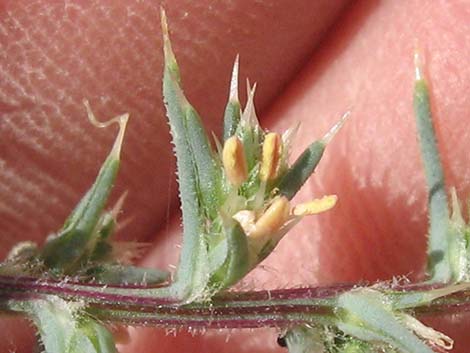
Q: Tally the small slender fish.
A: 0